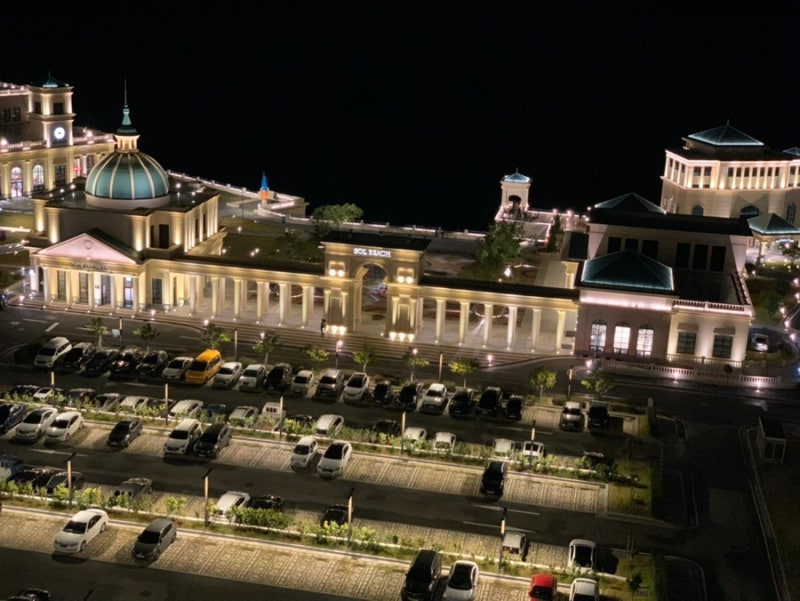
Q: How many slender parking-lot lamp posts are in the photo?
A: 14